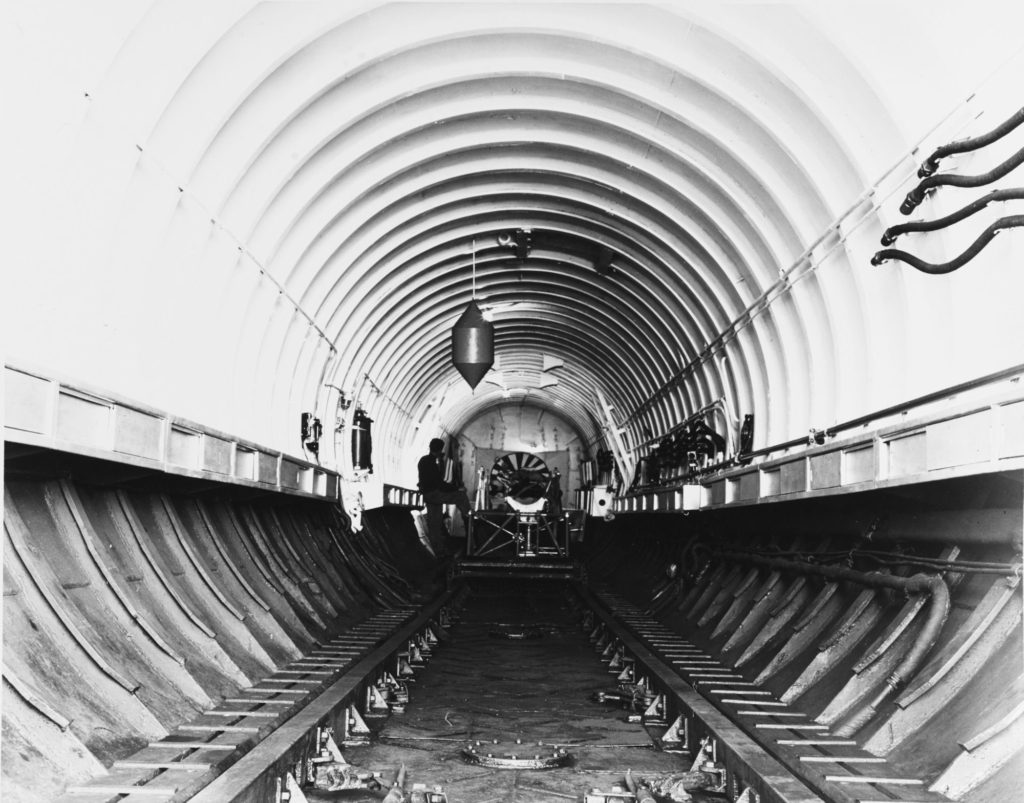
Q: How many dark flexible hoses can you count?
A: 4